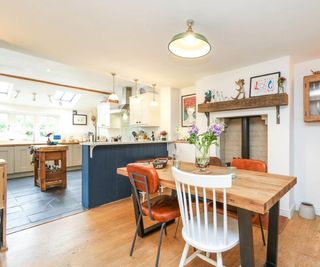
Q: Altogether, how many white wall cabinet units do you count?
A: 2